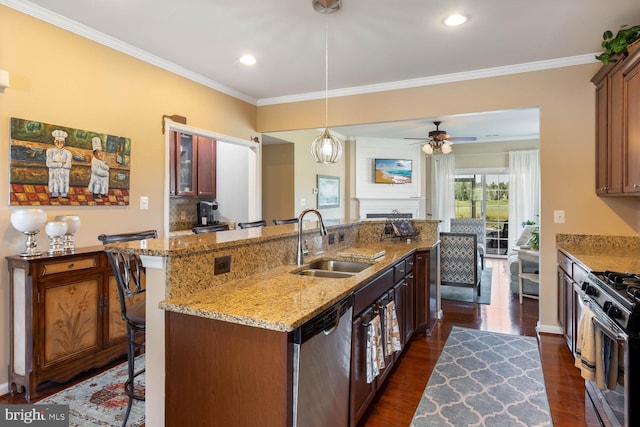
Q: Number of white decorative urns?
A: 3